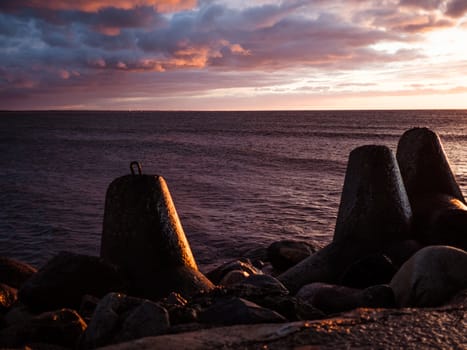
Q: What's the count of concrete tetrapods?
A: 3